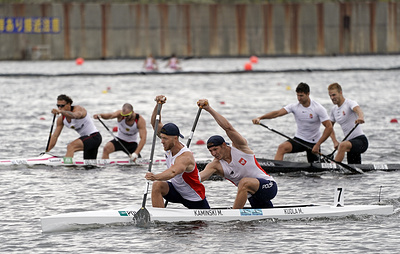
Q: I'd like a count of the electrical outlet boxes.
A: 0